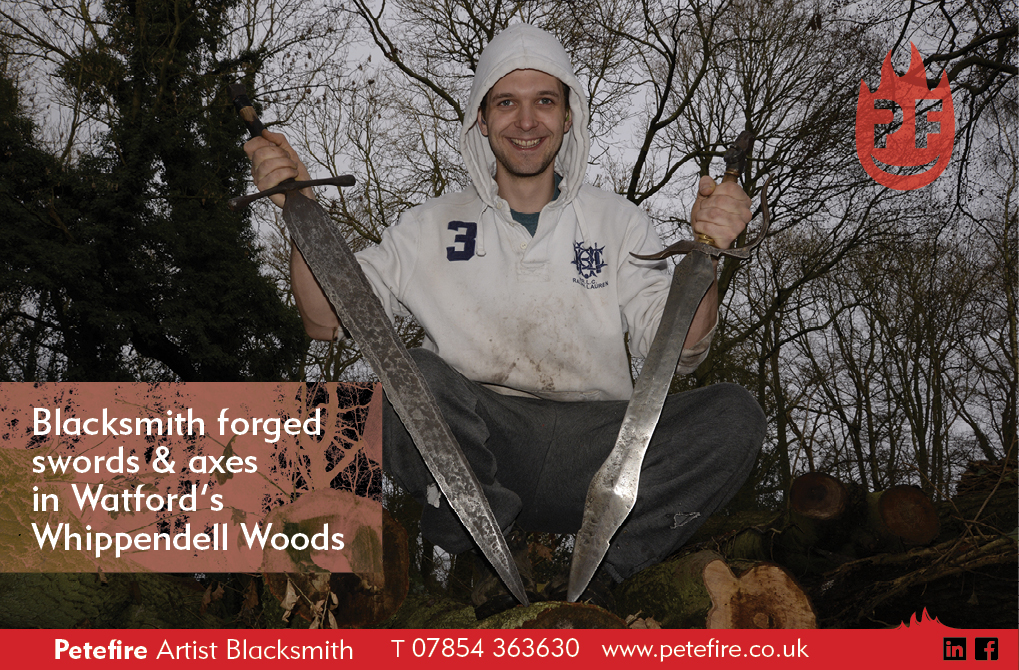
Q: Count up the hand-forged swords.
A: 2